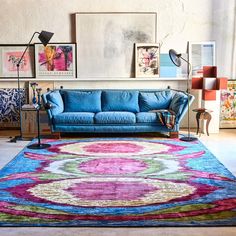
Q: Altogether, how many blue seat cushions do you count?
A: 3